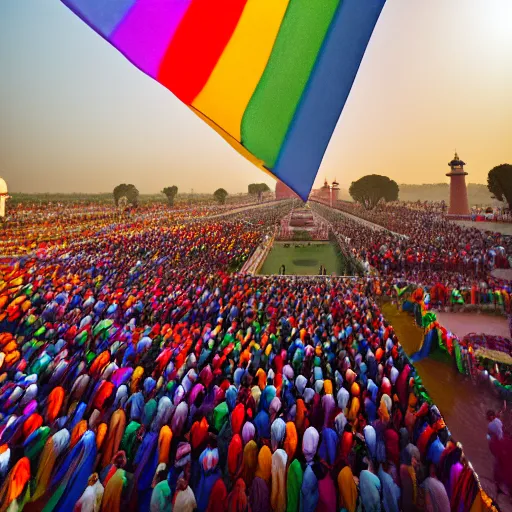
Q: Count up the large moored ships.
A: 0